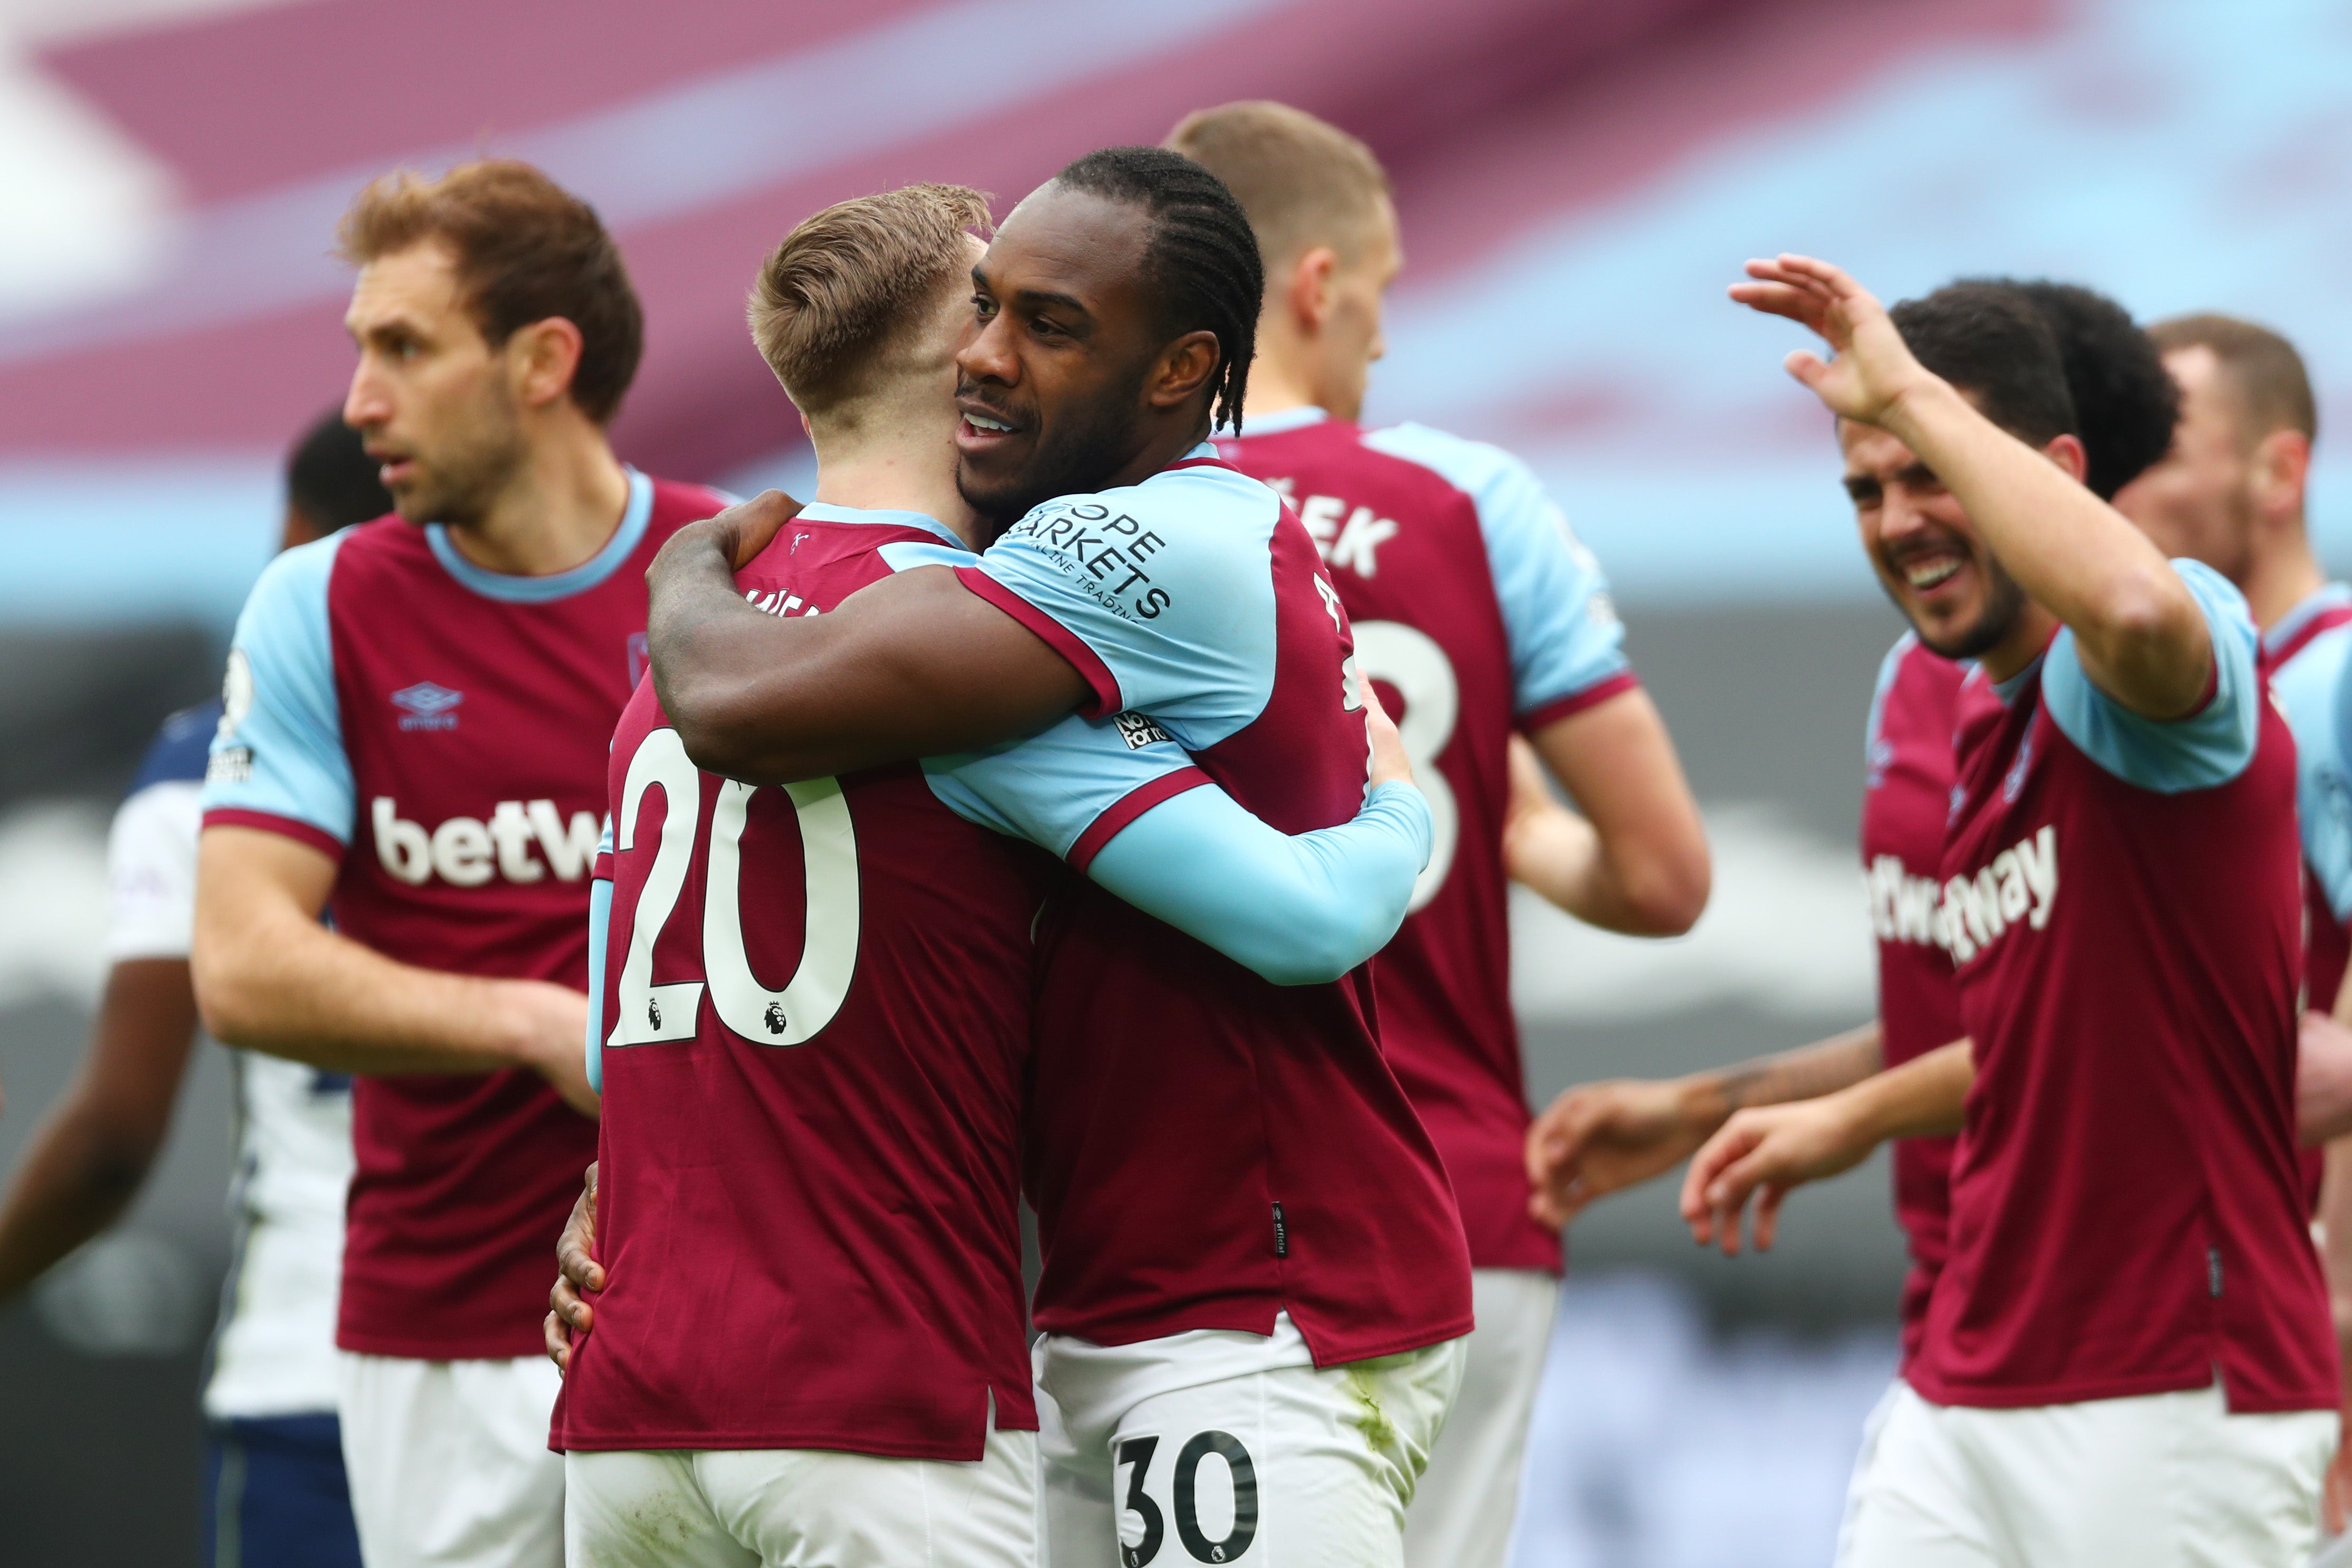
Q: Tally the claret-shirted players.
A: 7